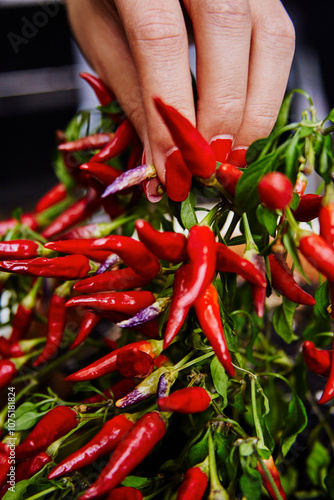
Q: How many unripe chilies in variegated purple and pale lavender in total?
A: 5